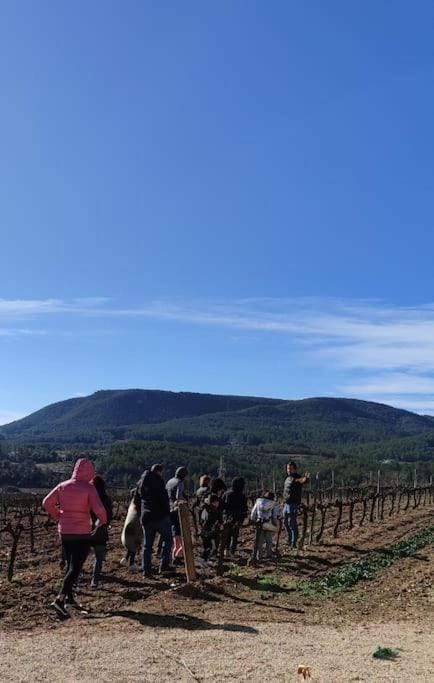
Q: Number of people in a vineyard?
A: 11